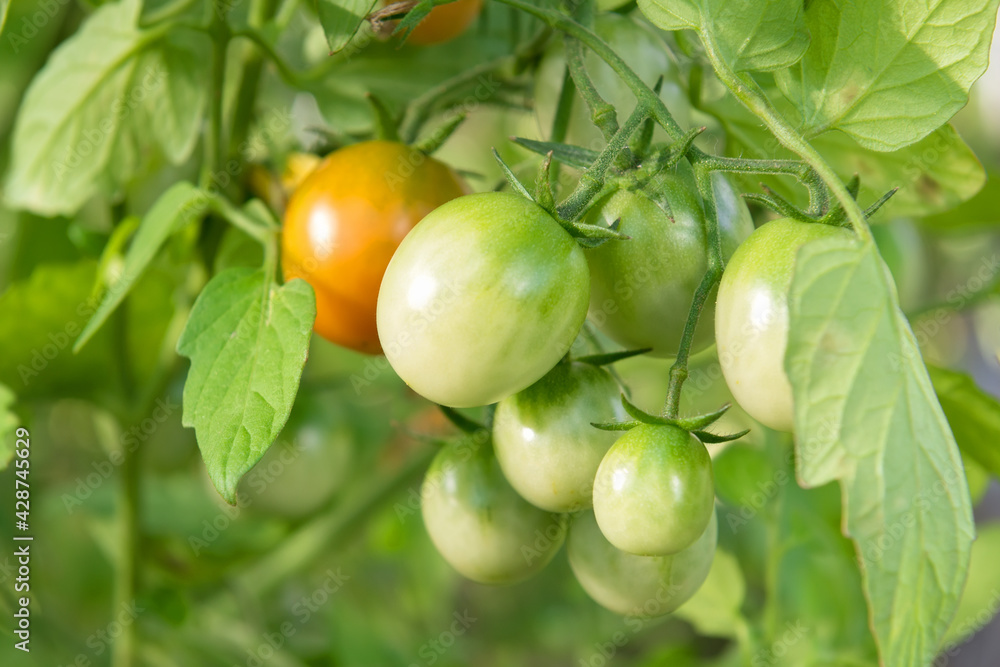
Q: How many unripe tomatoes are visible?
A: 7